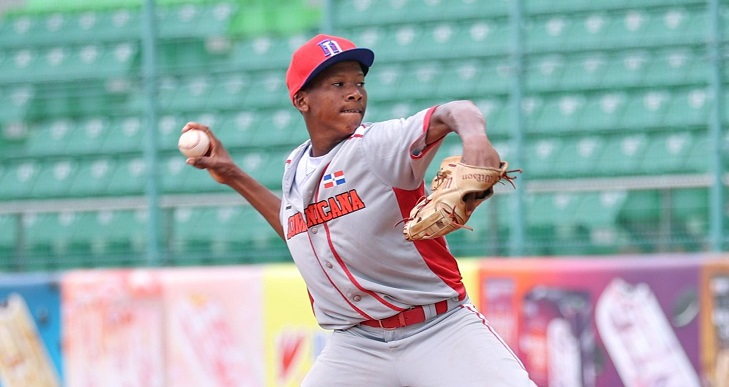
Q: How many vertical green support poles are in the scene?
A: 4